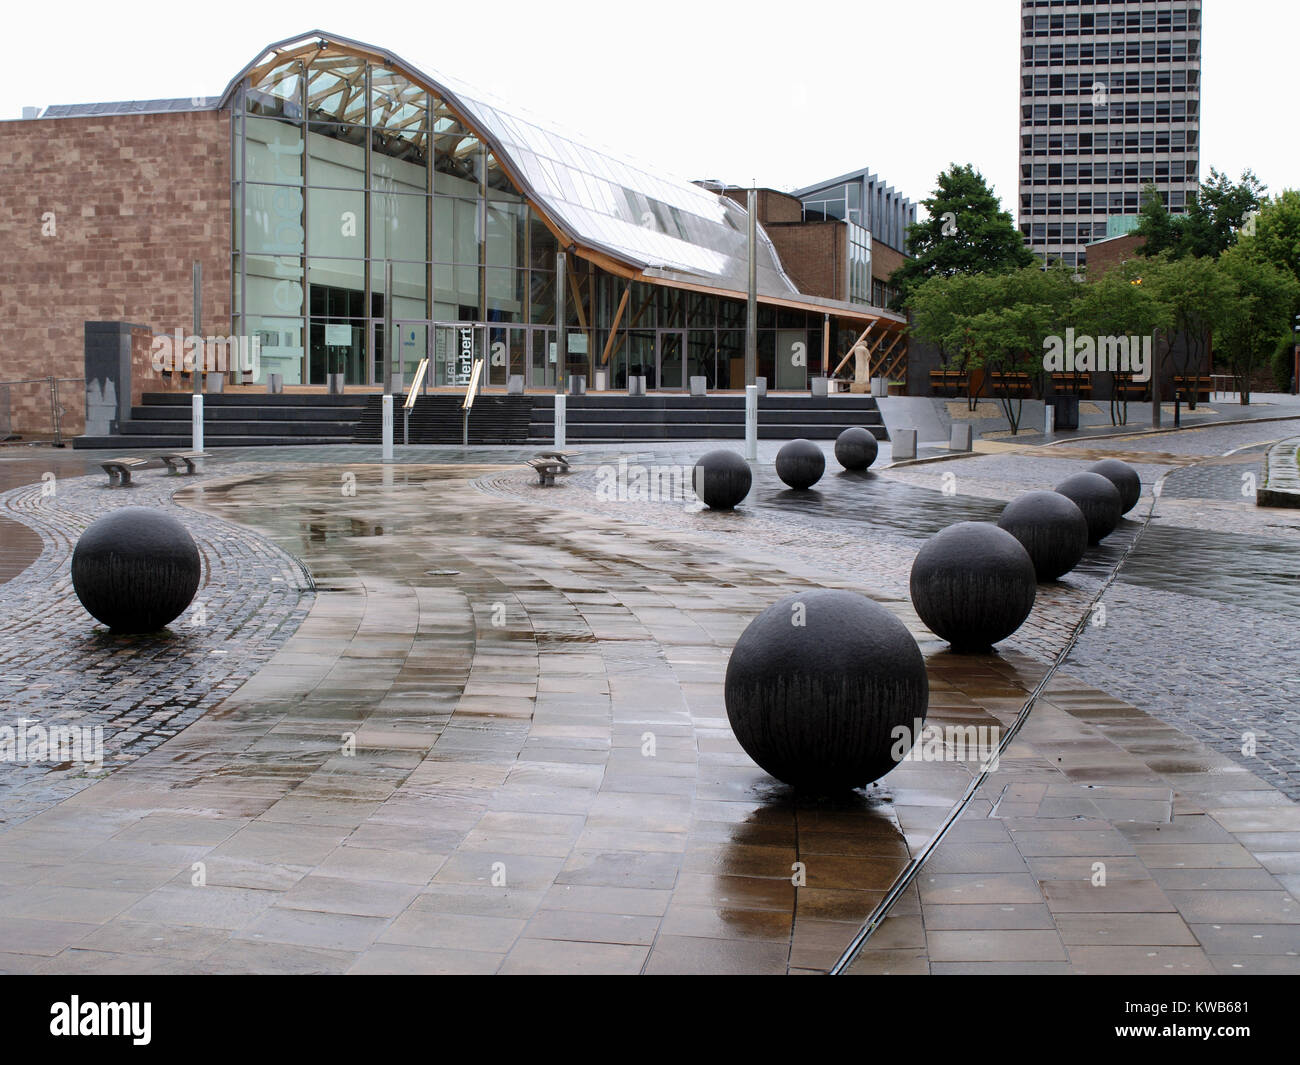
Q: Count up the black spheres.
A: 9